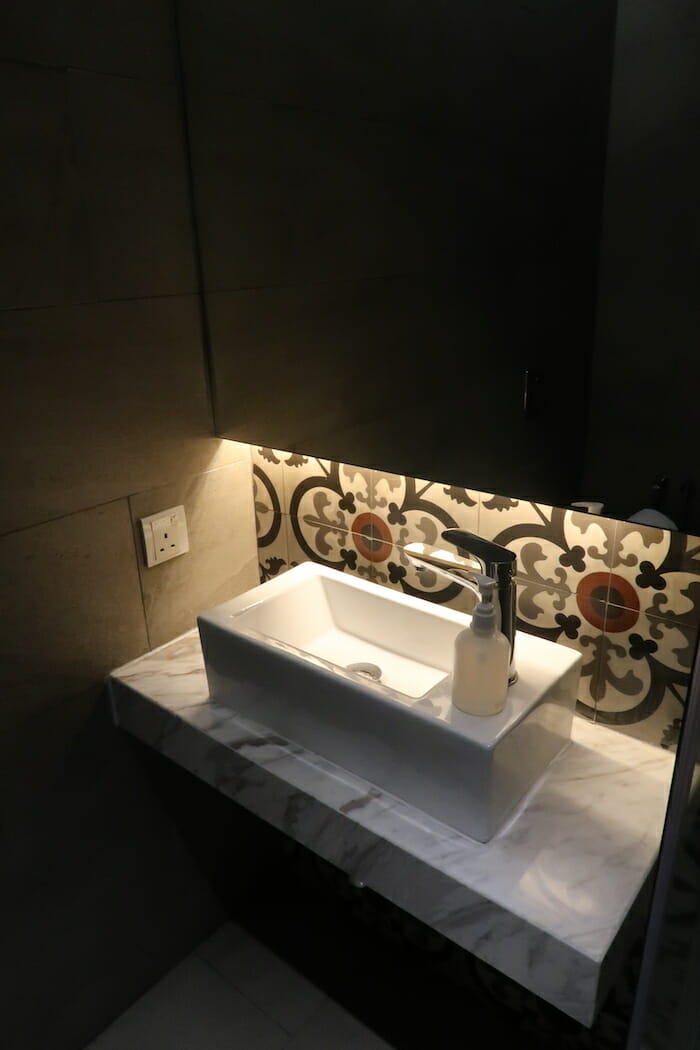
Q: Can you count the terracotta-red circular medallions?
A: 2